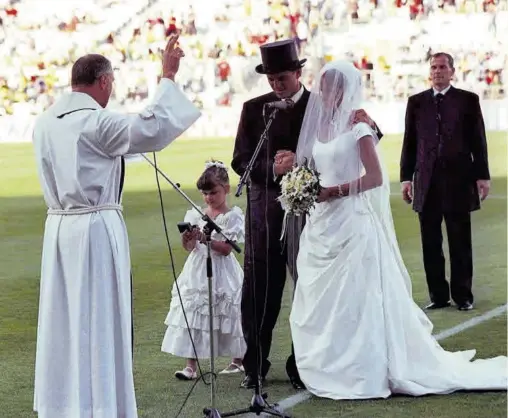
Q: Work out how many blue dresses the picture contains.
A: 0